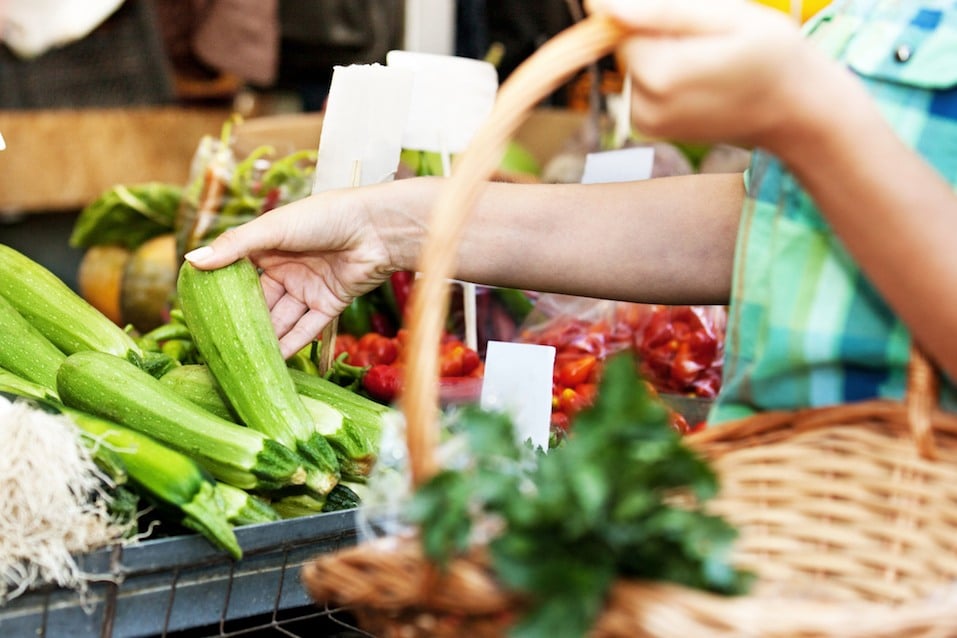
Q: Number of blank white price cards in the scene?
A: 4